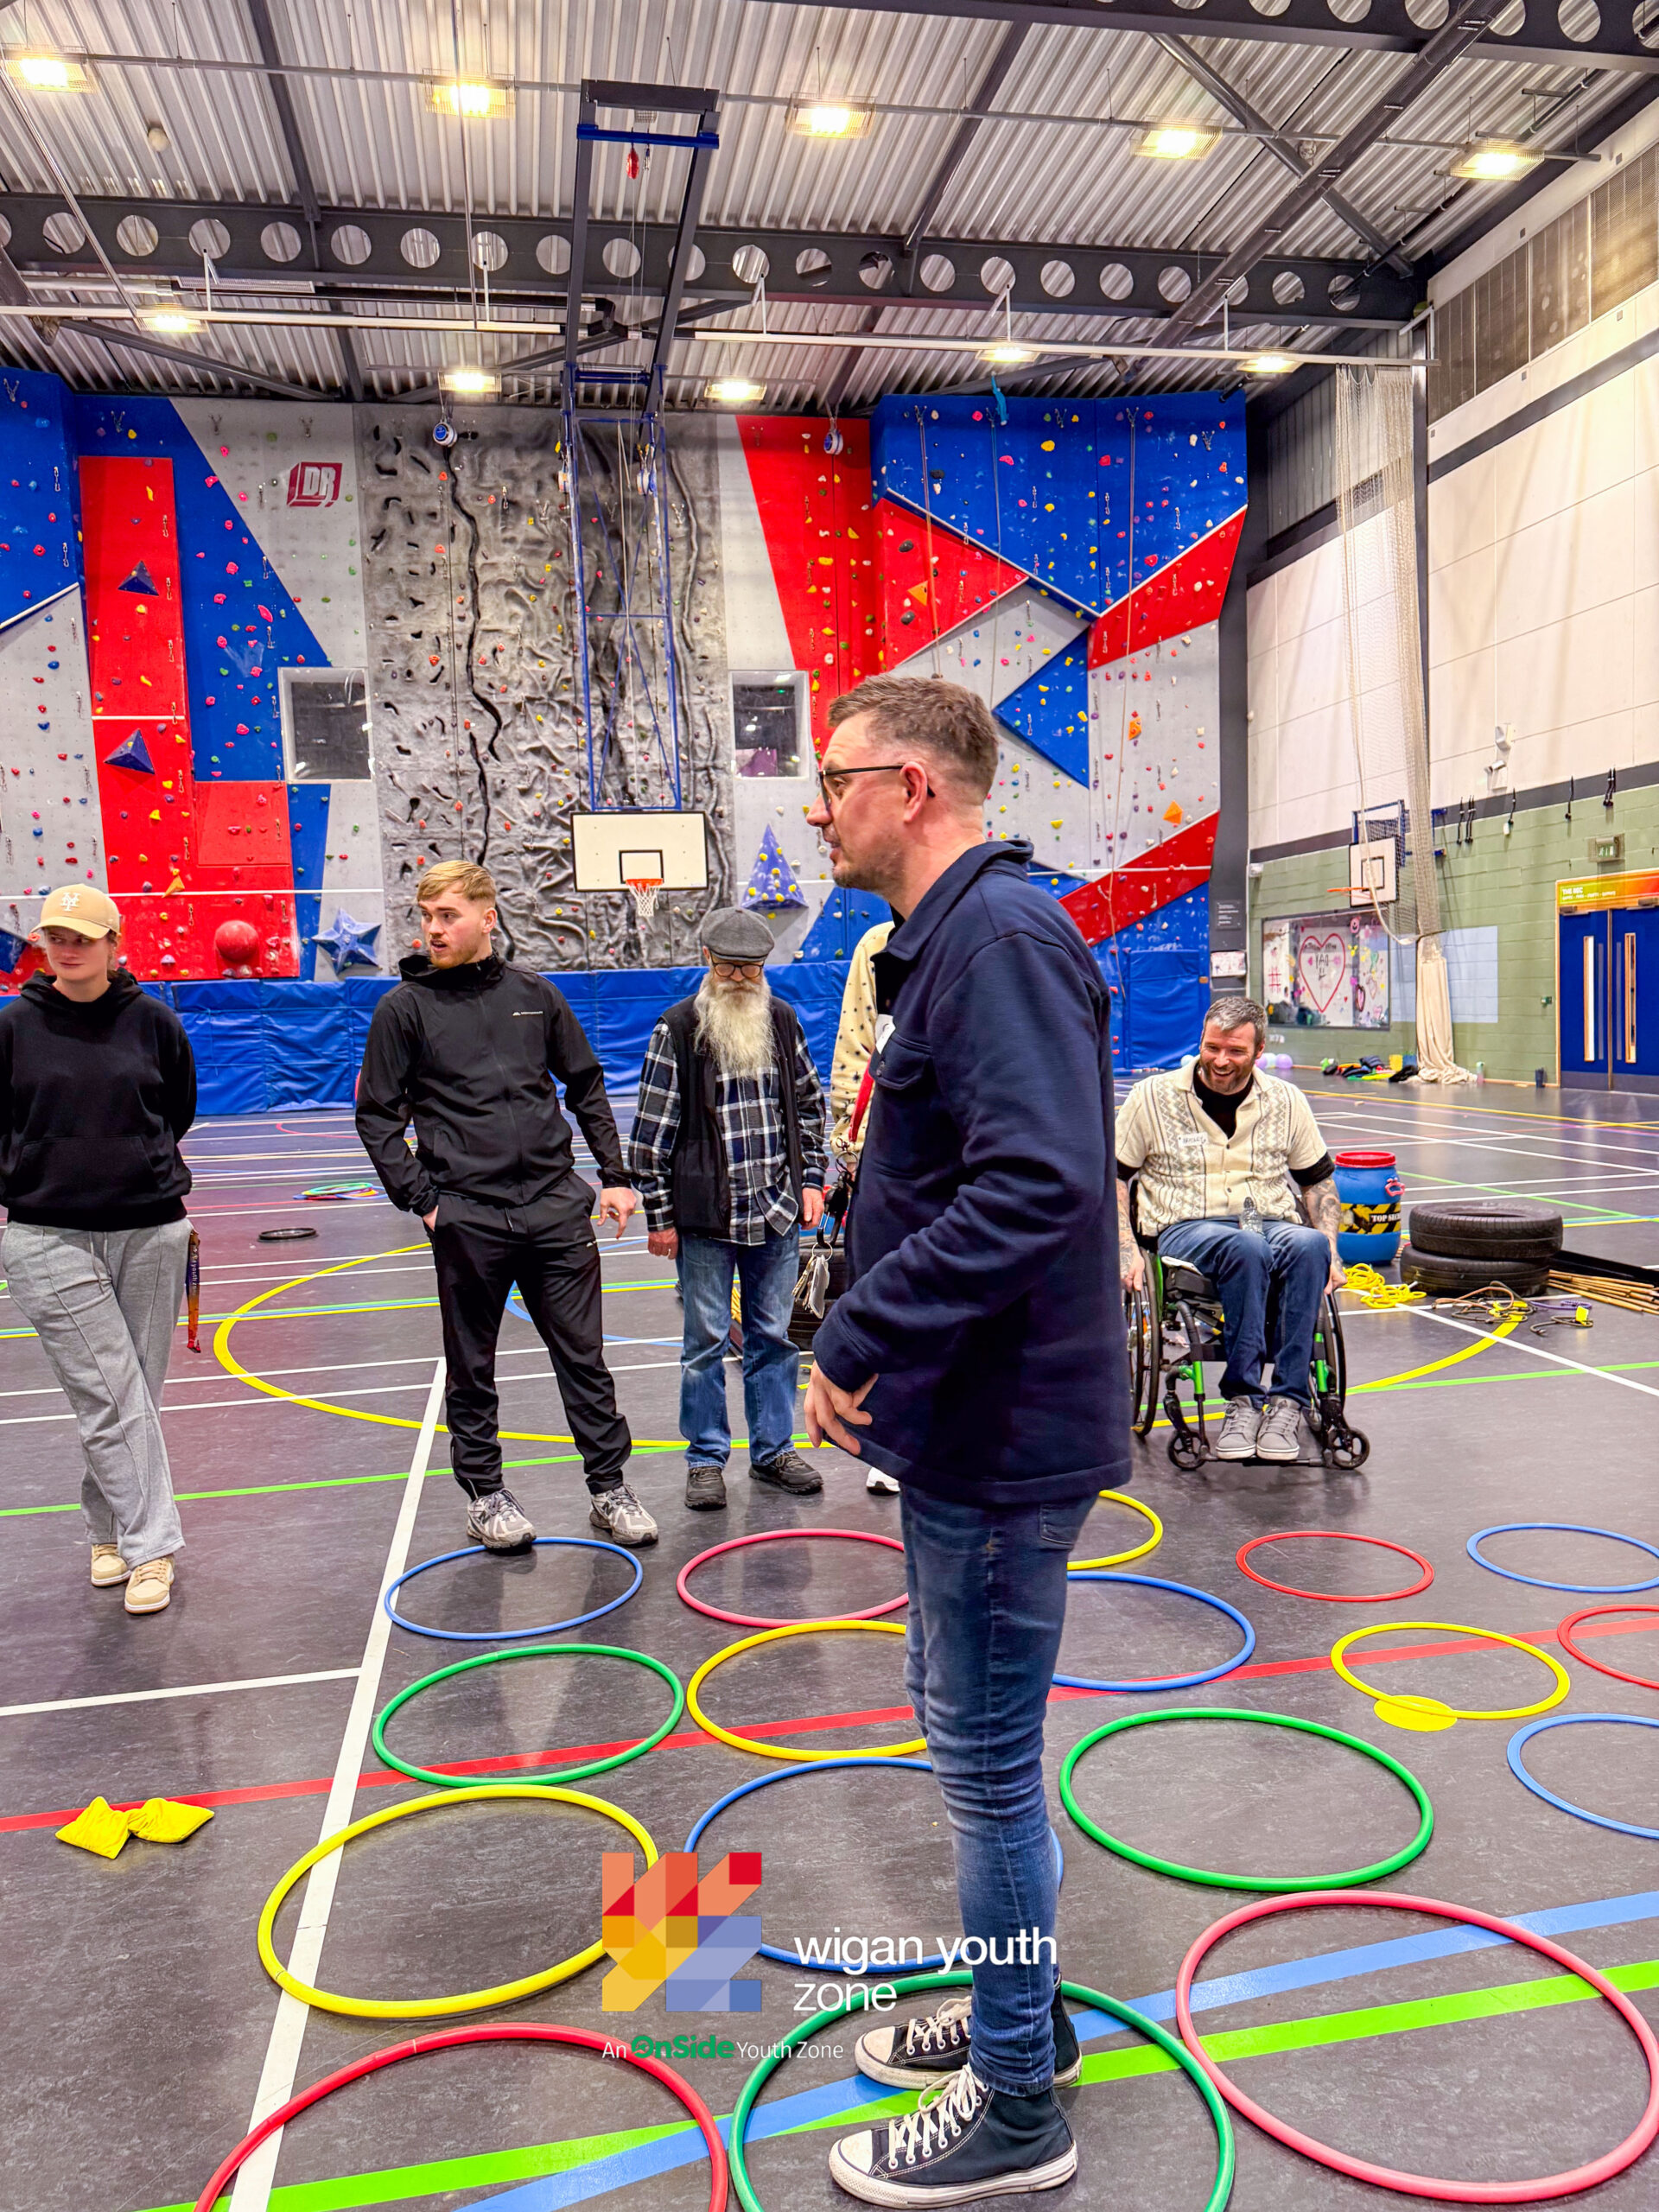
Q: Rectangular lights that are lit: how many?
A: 10